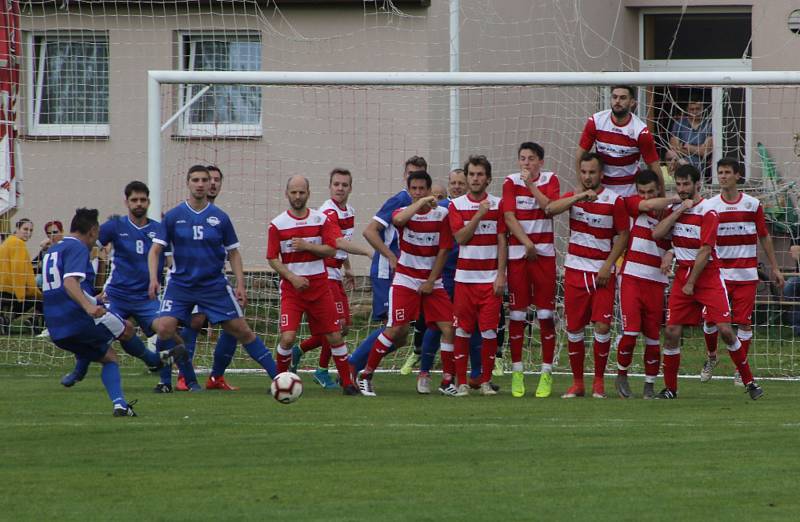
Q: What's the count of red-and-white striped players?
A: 10